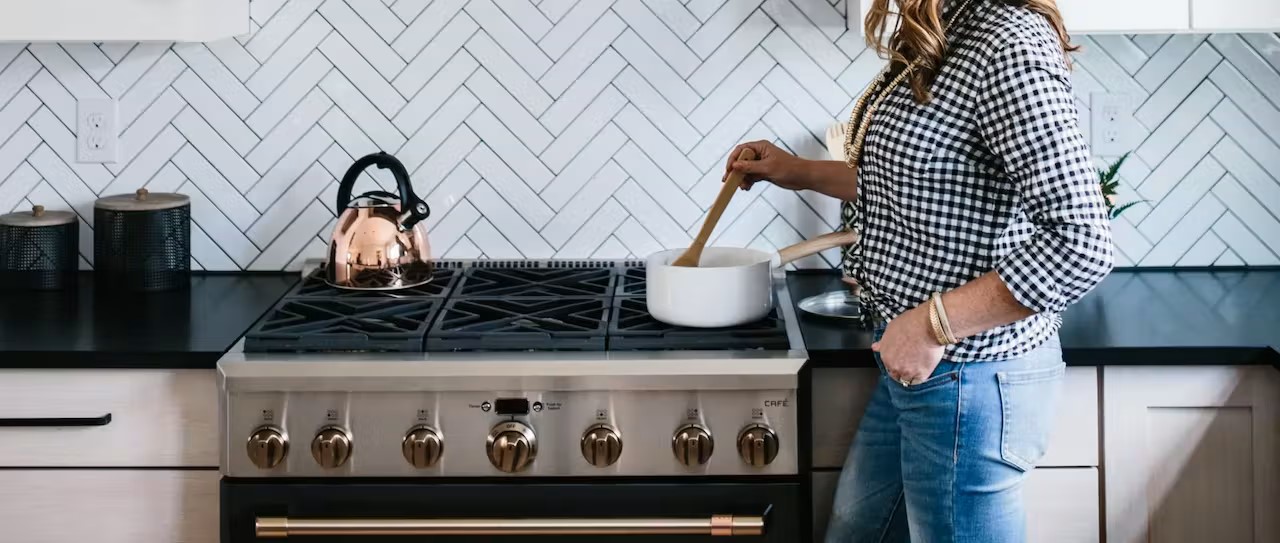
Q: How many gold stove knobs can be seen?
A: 7